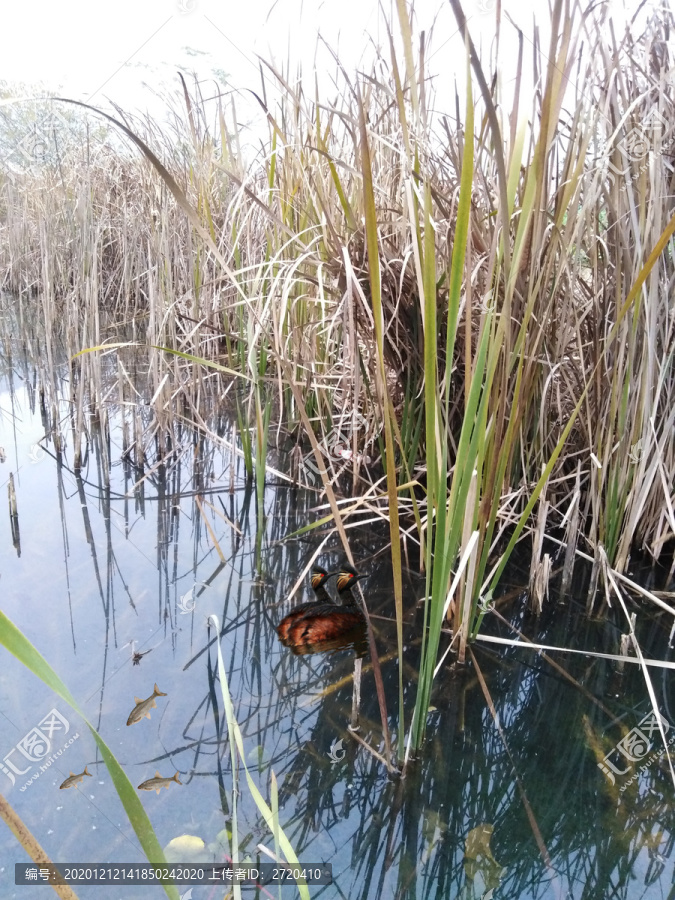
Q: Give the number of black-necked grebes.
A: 2